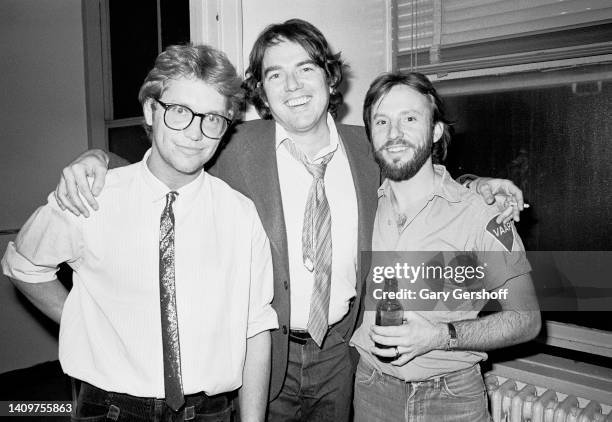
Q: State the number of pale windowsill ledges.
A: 1